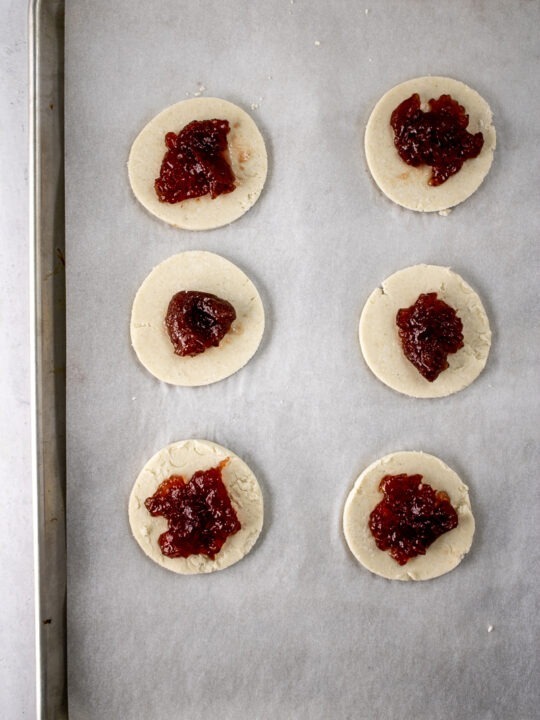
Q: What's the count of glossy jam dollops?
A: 6